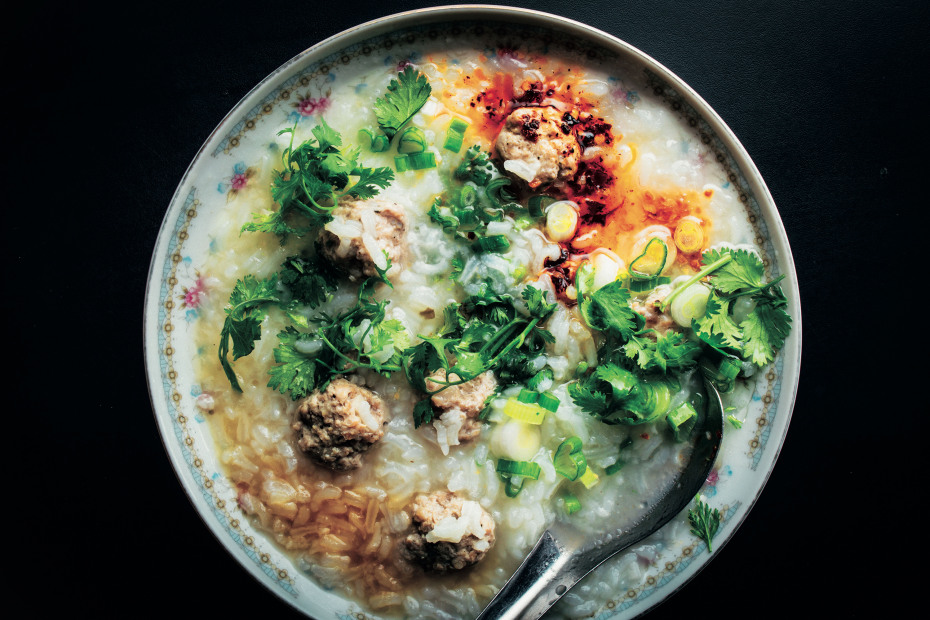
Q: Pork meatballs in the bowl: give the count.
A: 6